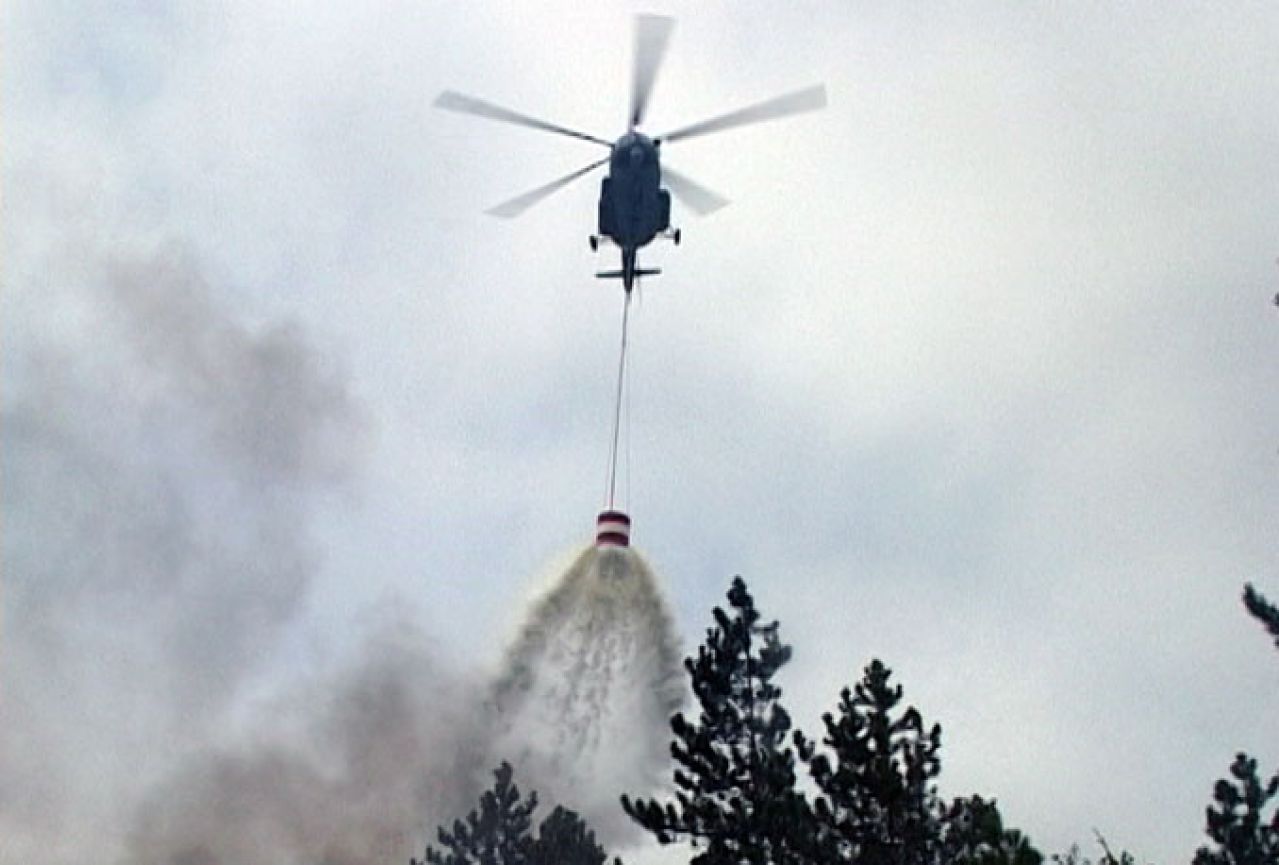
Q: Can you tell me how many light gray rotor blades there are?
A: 5